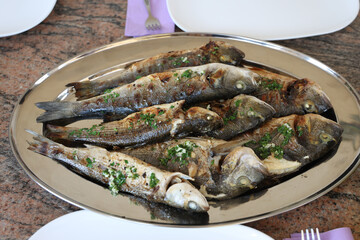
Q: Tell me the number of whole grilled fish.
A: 8